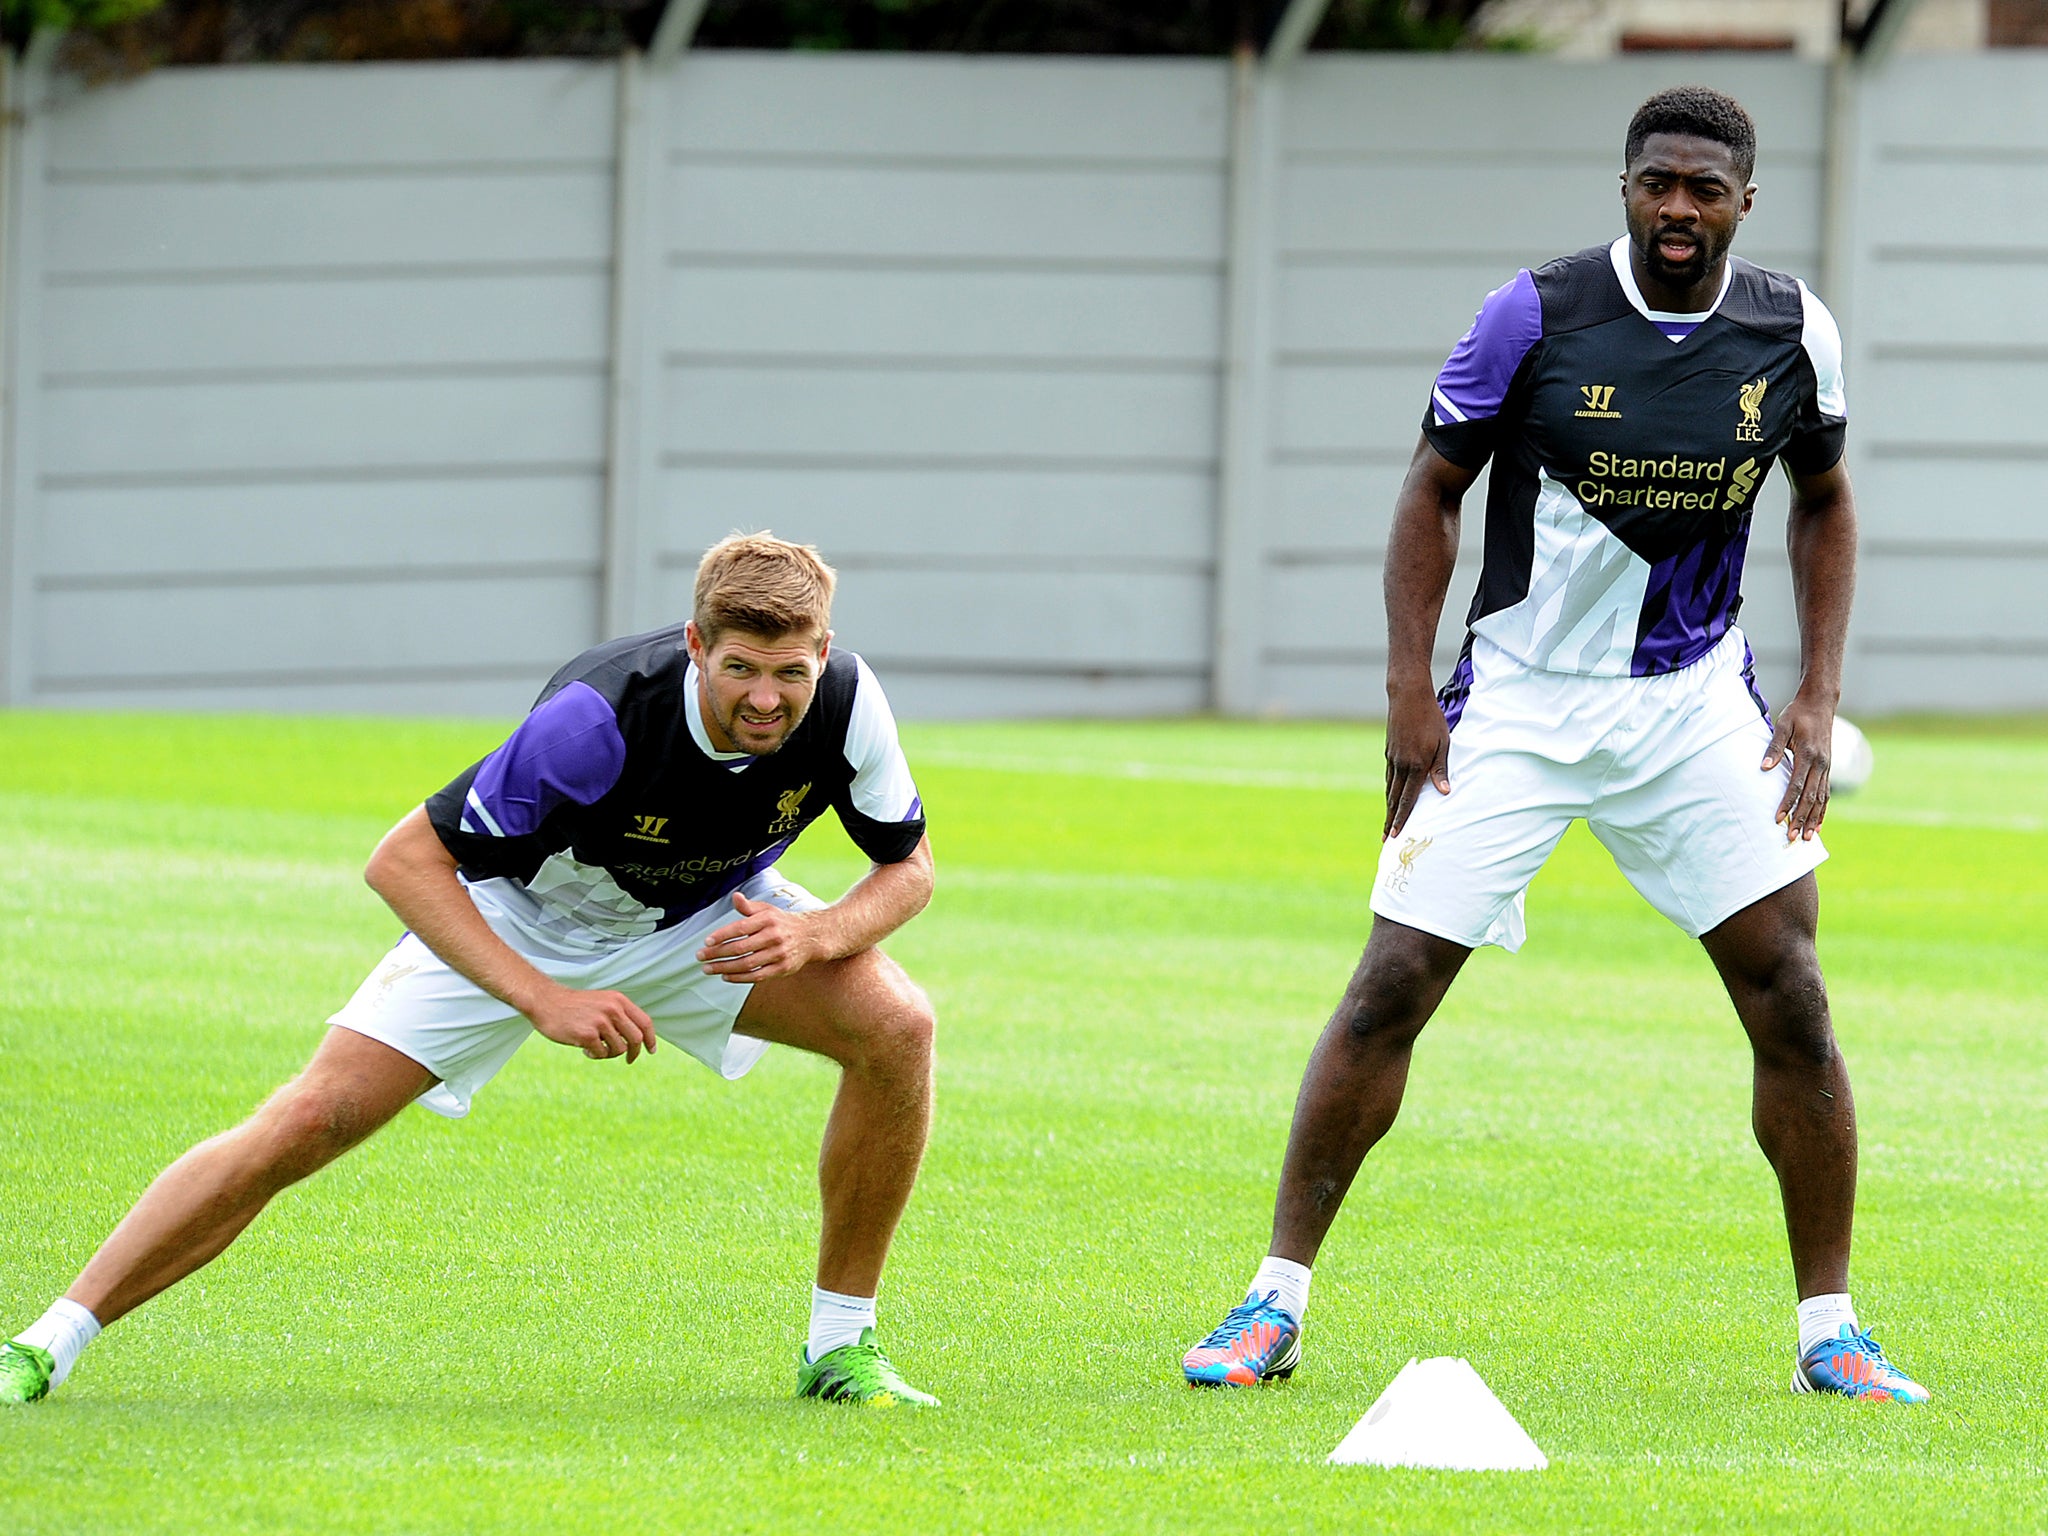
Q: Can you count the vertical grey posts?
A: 4